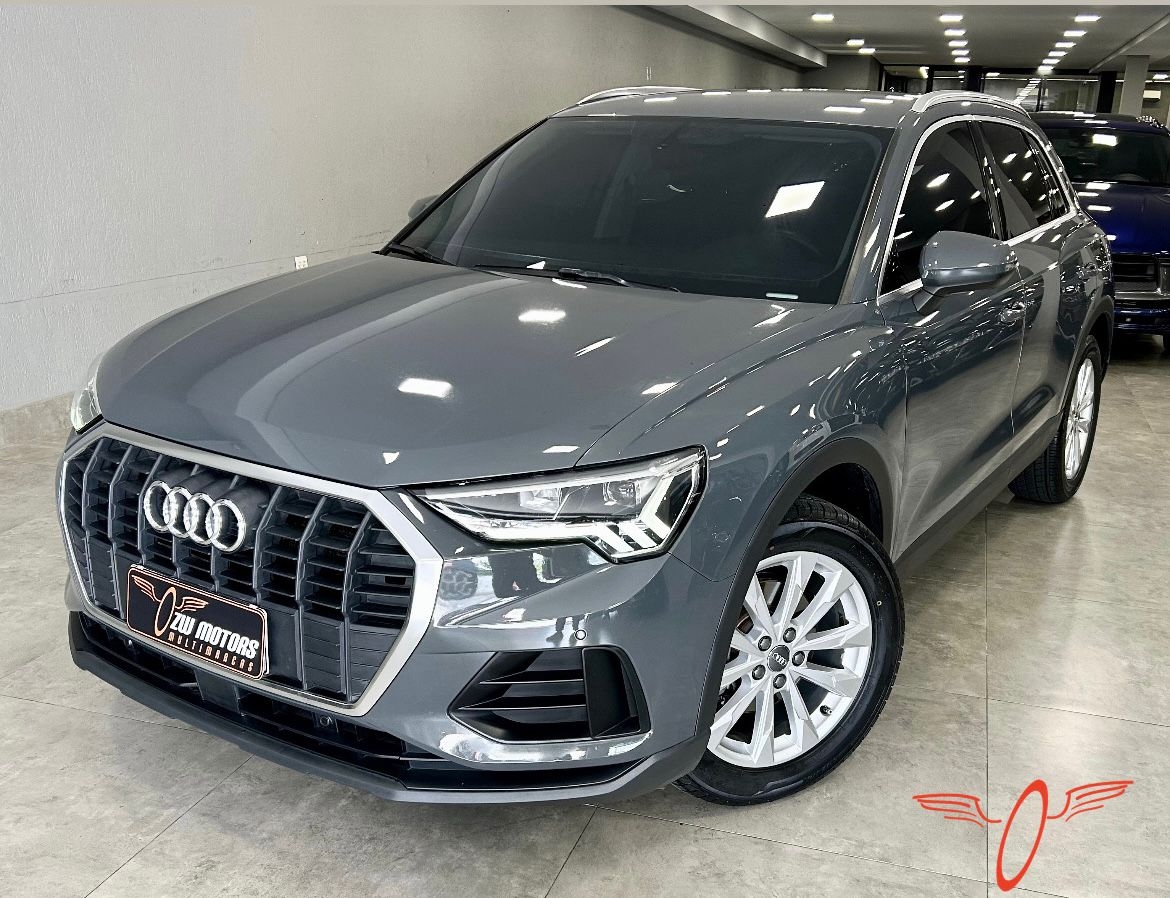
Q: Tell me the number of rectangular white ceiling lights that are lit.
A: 14